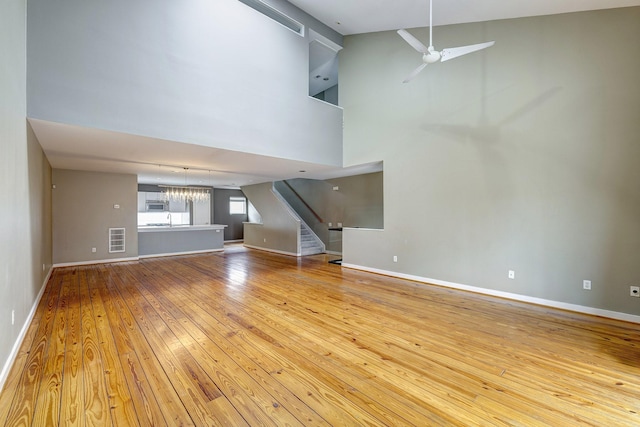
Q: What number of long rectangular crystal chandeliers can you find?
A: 1